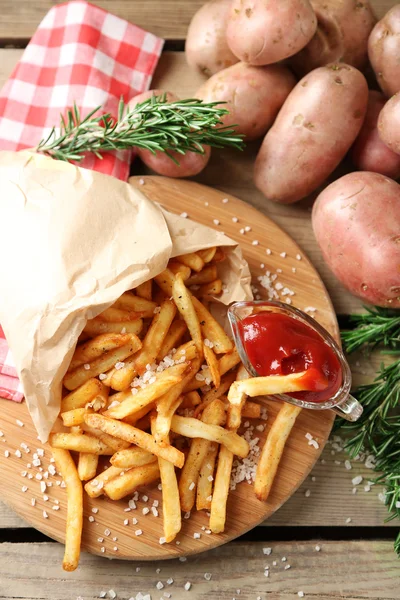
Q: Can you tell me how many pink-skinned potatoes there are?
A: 10